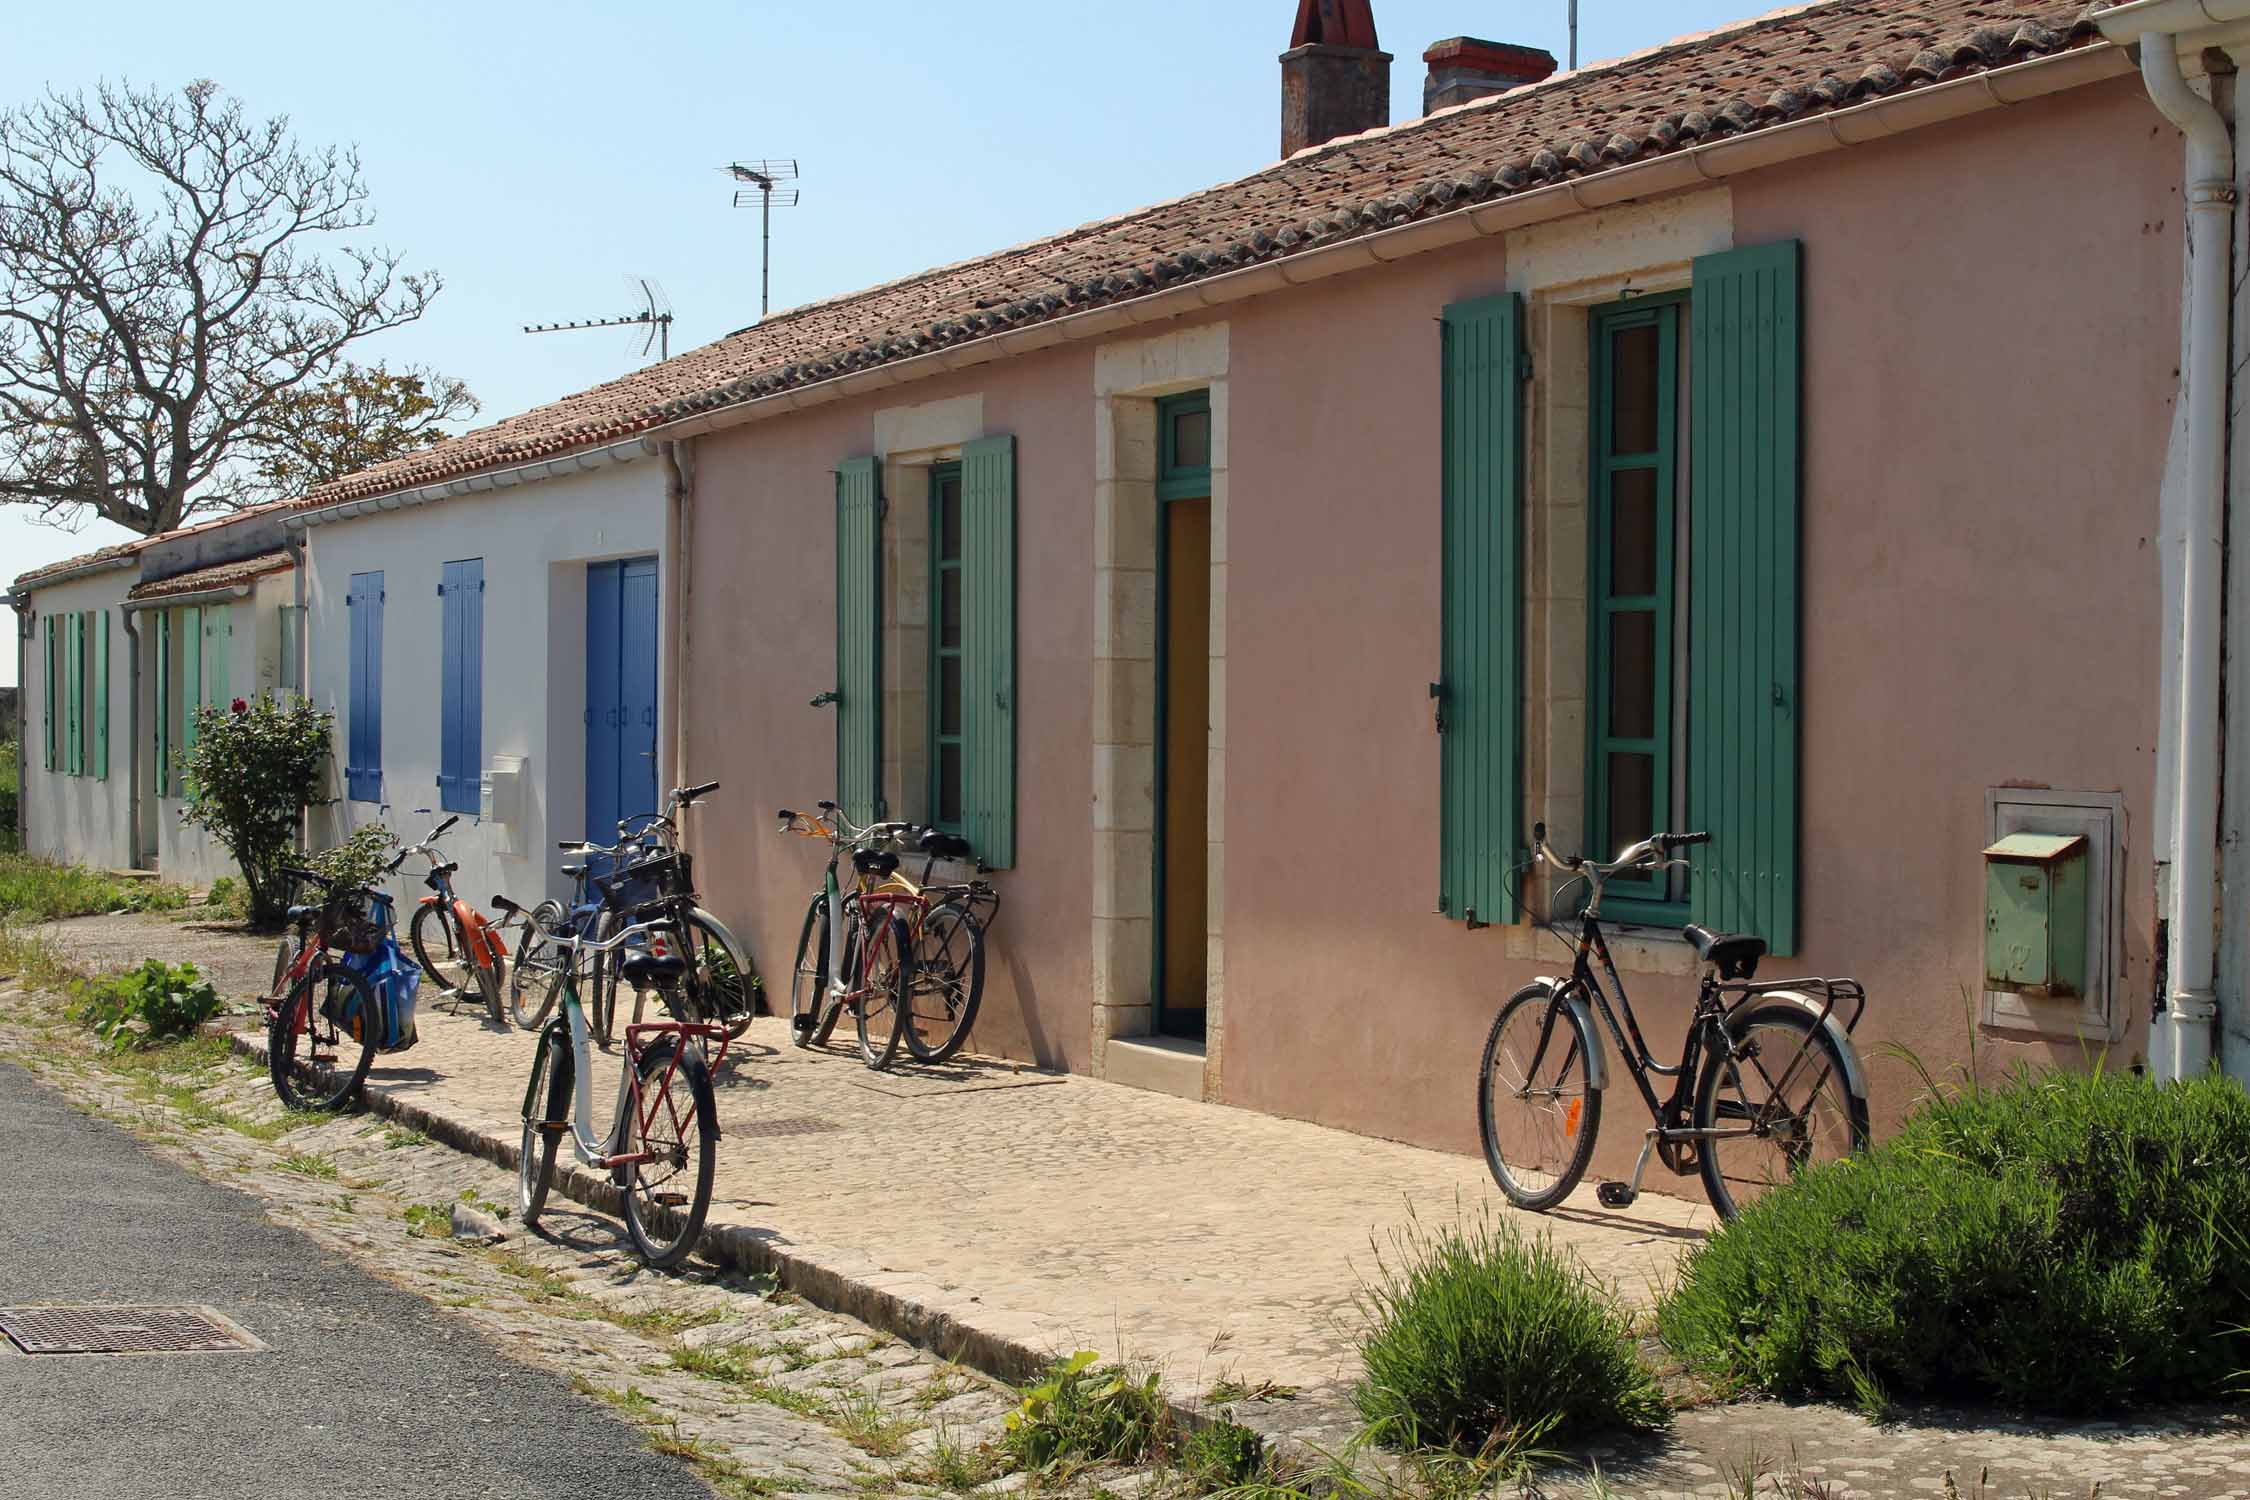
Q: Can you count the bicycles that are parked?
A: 8